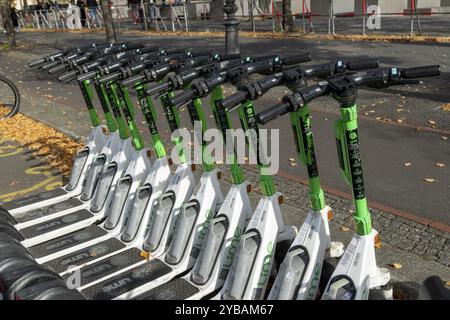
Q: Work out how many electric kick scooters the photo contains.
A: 11